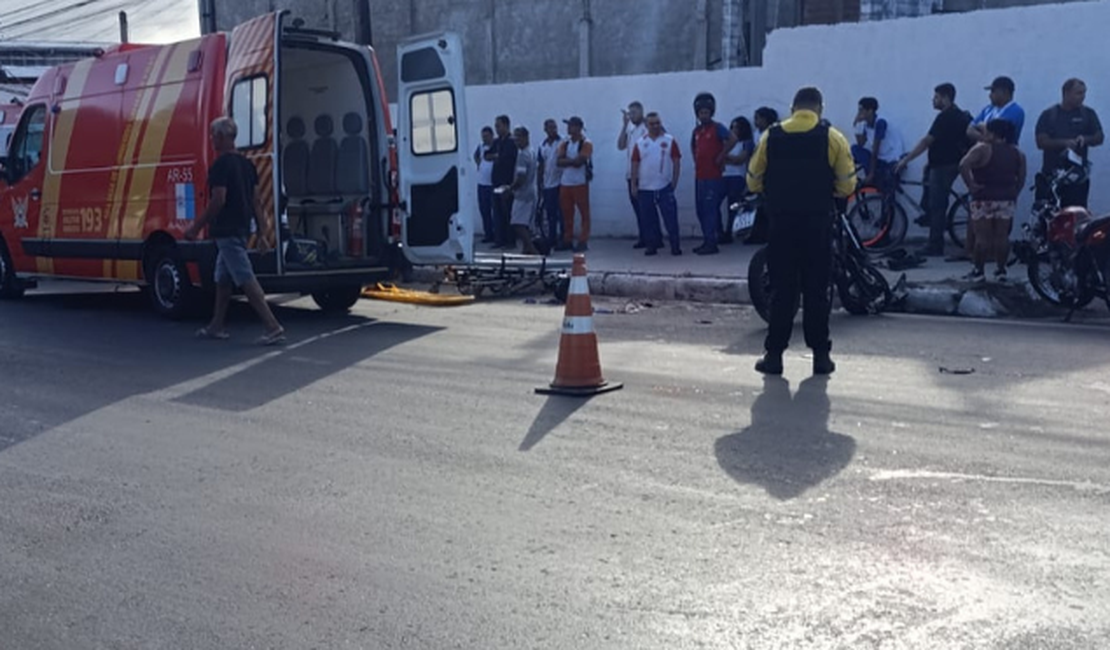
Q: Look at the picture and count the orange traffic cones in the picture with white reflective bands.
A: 1